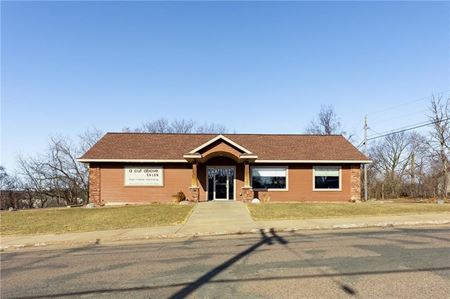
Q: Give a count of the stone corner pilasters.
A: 2